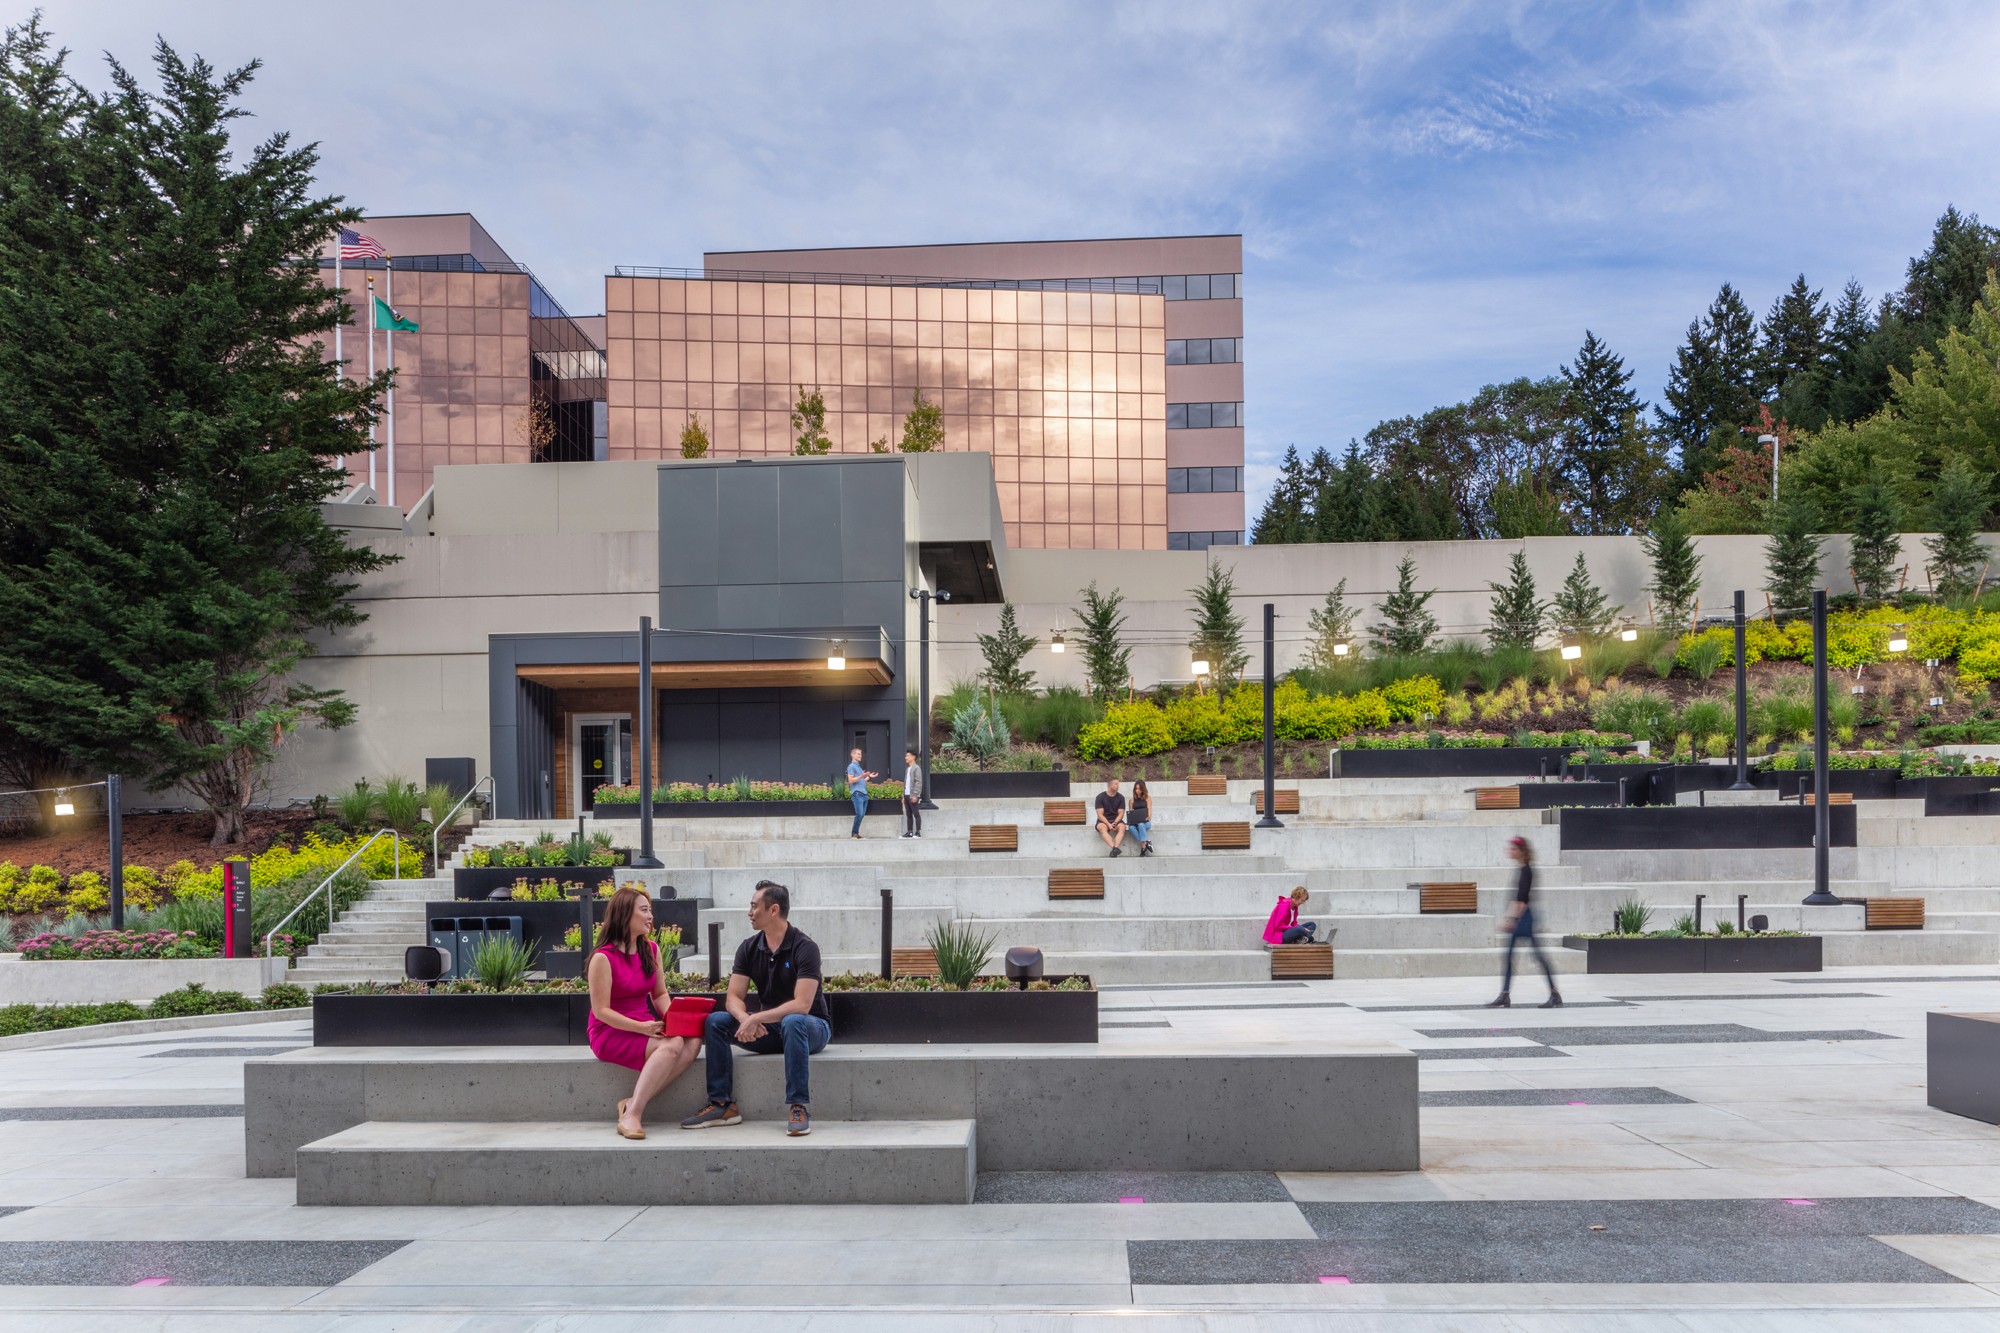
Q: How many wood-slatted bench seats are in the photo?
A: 12